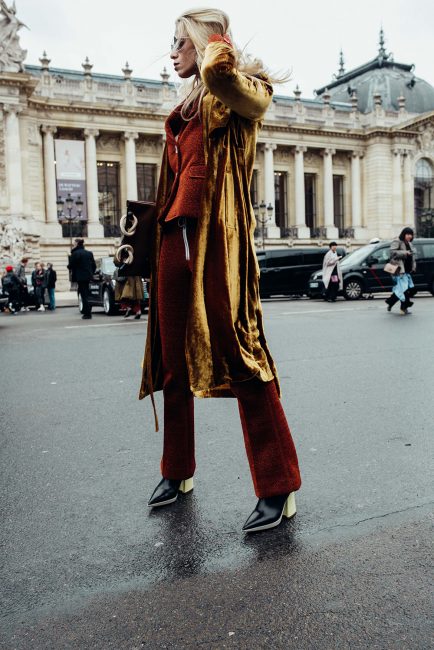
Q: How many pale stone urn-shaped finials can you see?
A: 9